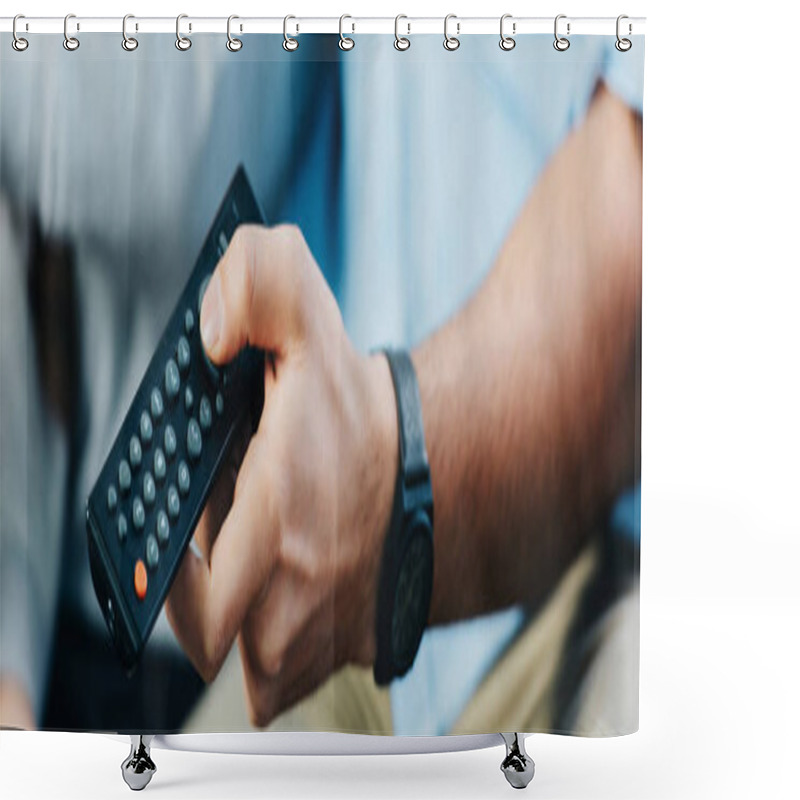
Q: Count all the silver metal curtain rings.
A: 12